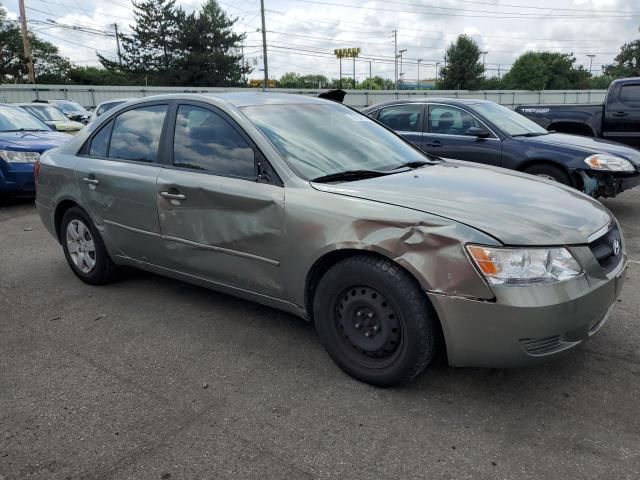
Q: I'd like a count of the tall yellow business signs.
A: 1